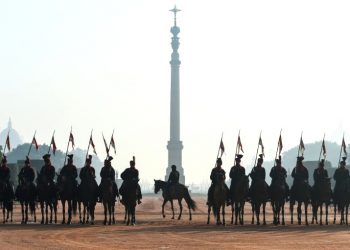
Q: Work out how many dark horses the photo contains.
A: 15